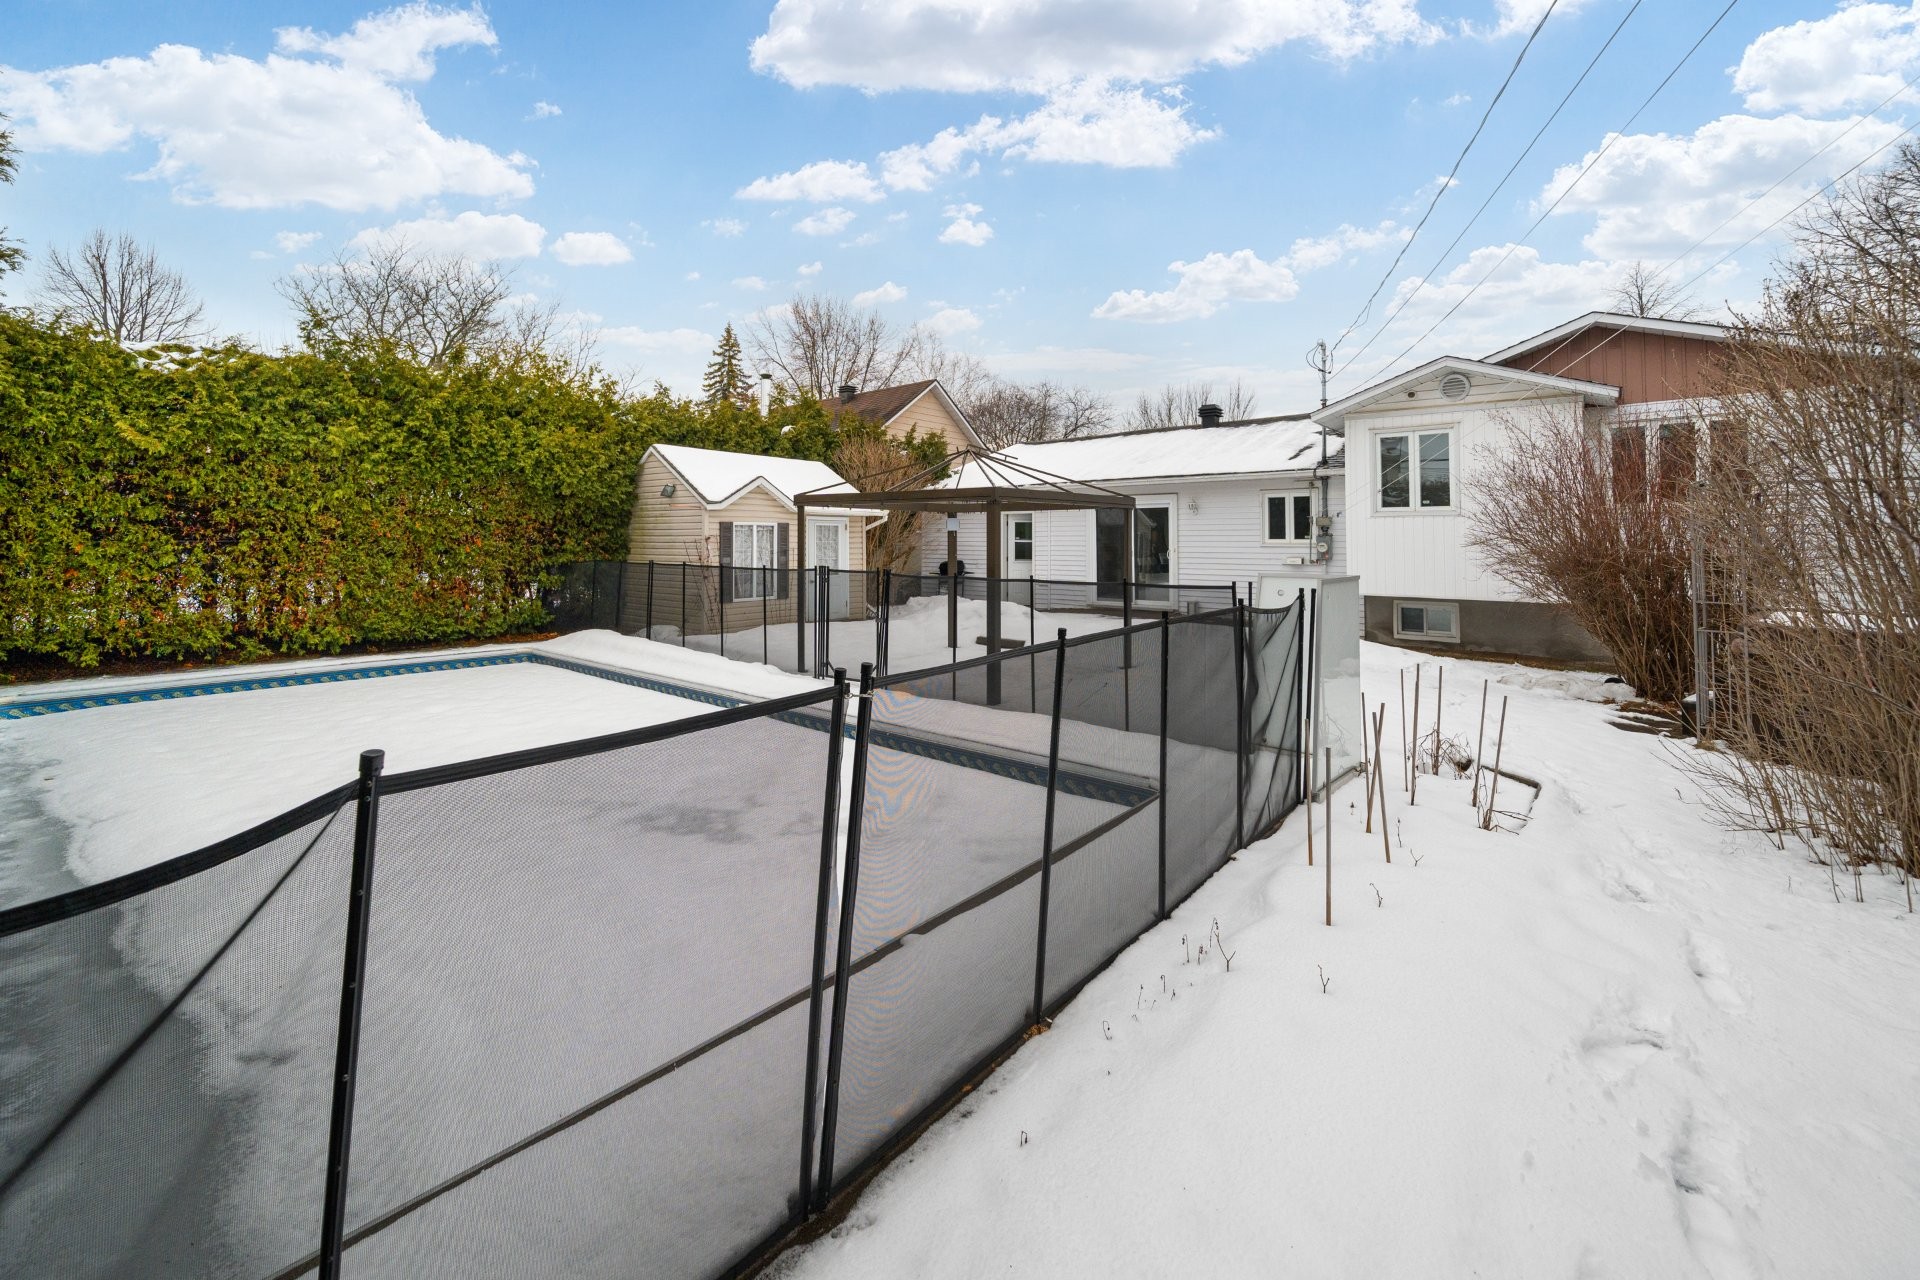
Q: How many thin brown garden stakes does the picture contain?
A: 10